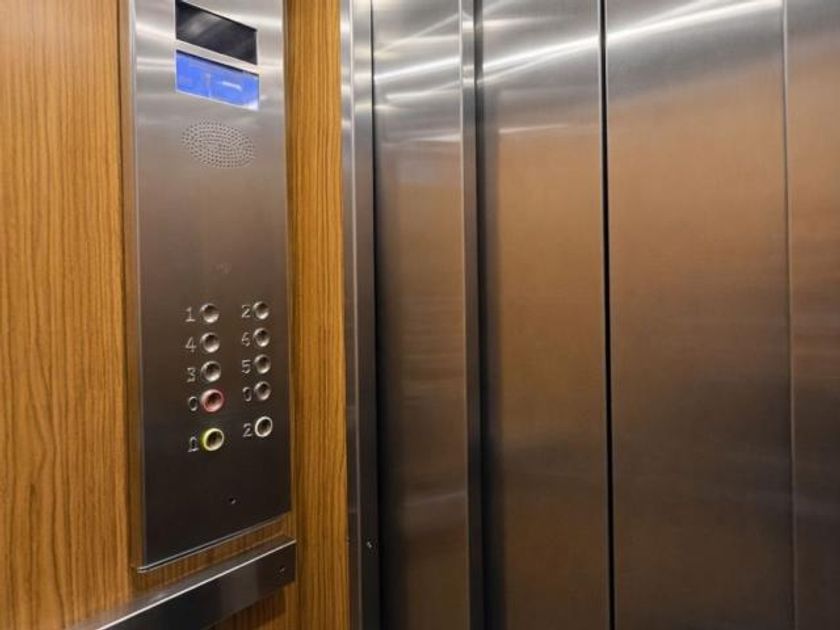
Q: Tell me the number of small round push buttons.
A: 10